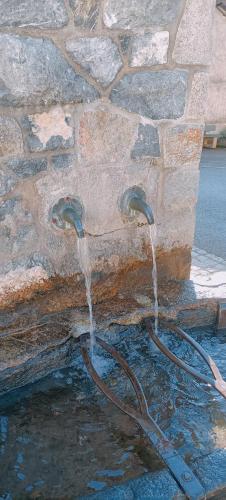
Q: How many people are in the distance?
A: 0